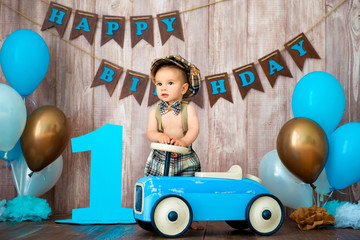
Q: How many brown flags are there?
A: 13